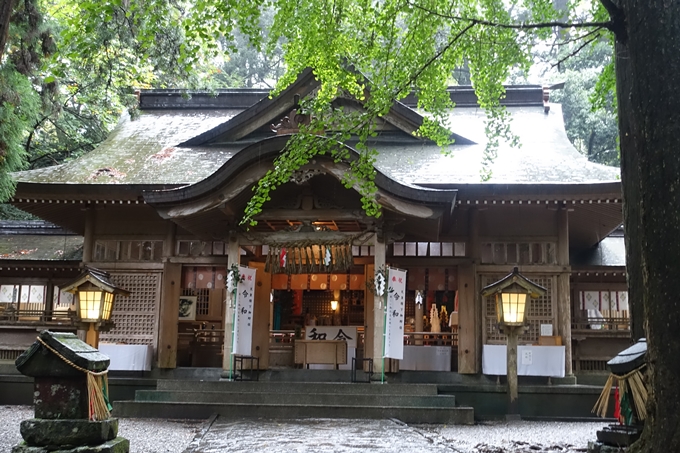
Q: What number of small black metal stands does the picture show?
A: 2